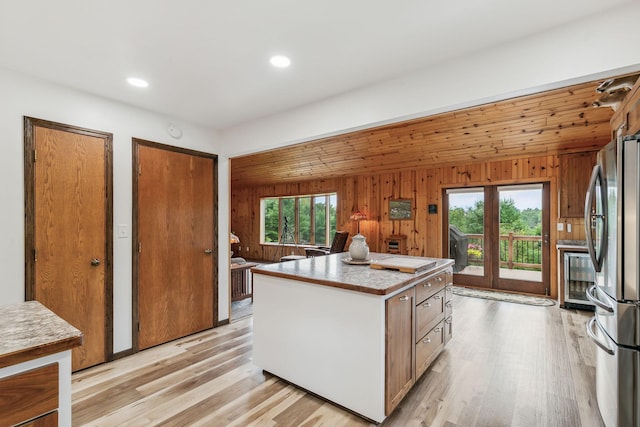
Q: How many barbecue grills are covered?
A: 1